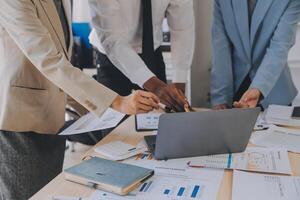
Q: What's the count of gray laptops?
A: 1